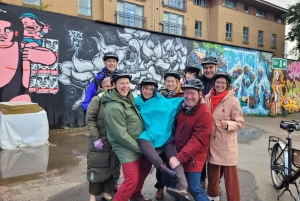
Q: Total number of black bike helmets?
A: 8